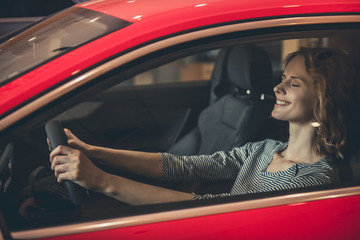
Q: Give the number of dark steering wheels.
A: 1